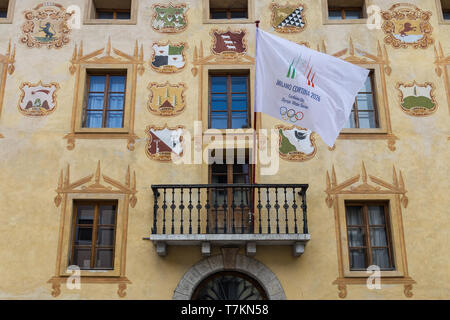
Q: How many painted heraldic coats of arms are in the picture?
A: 11